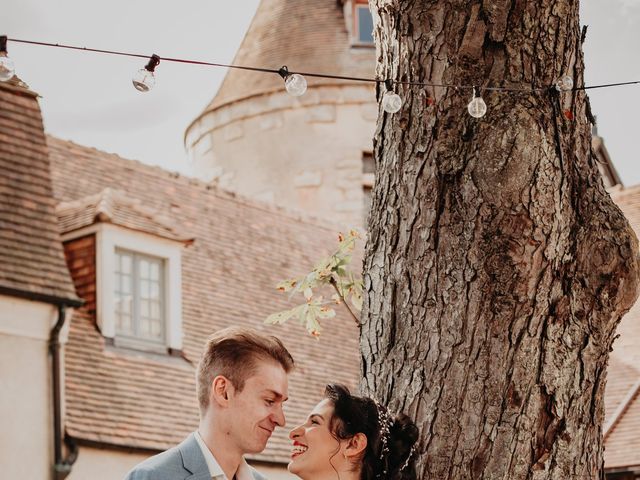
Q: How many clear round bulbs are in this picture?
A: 6